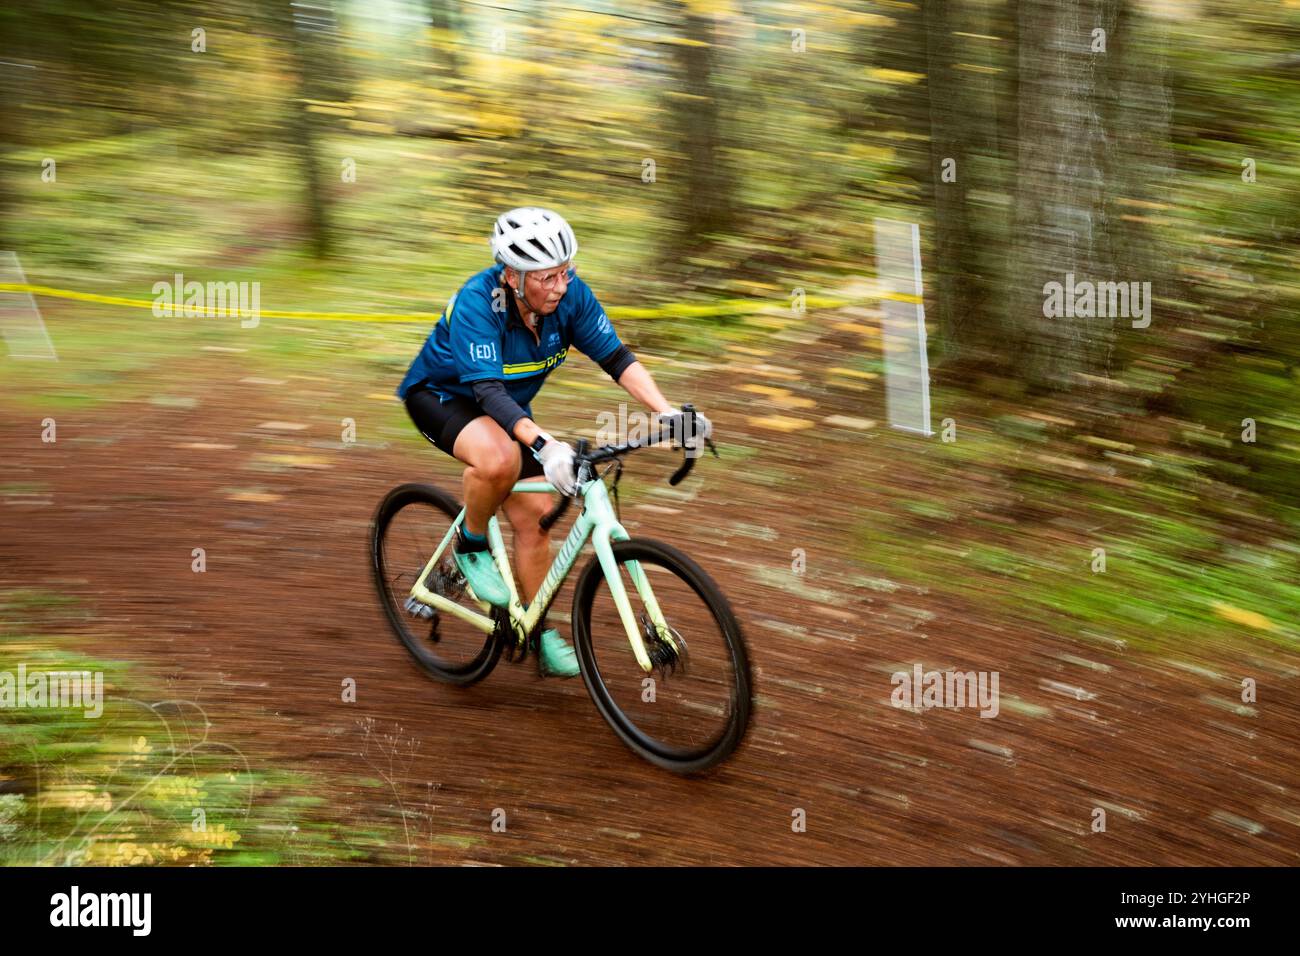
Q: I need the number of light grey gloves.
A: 2